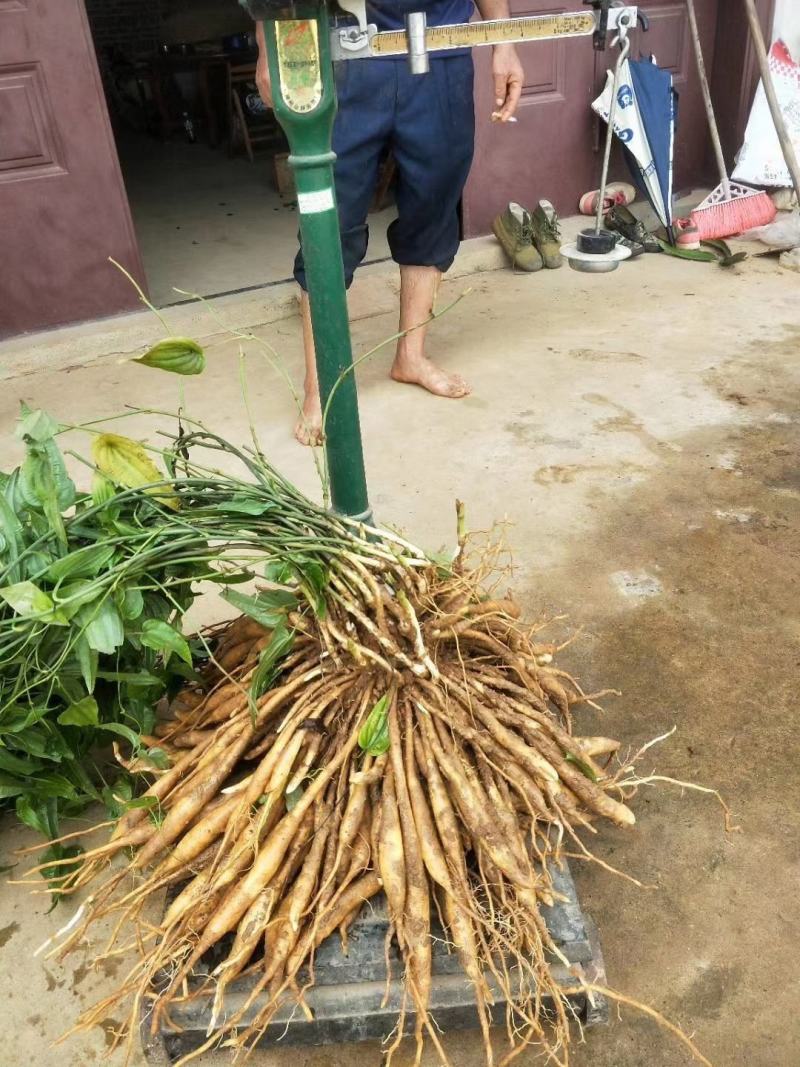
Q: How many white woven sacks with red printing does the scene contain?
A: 1